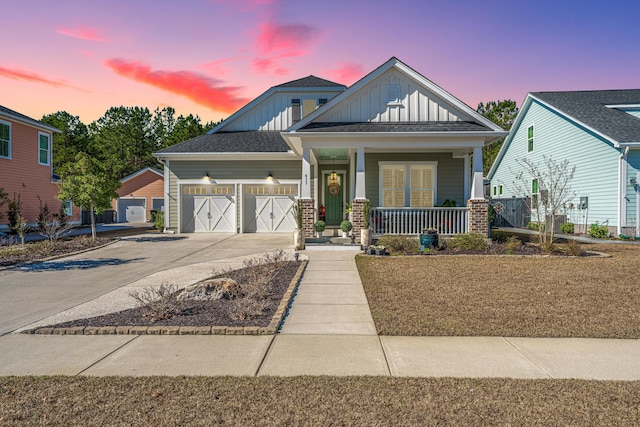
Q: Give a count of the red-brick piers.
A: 3